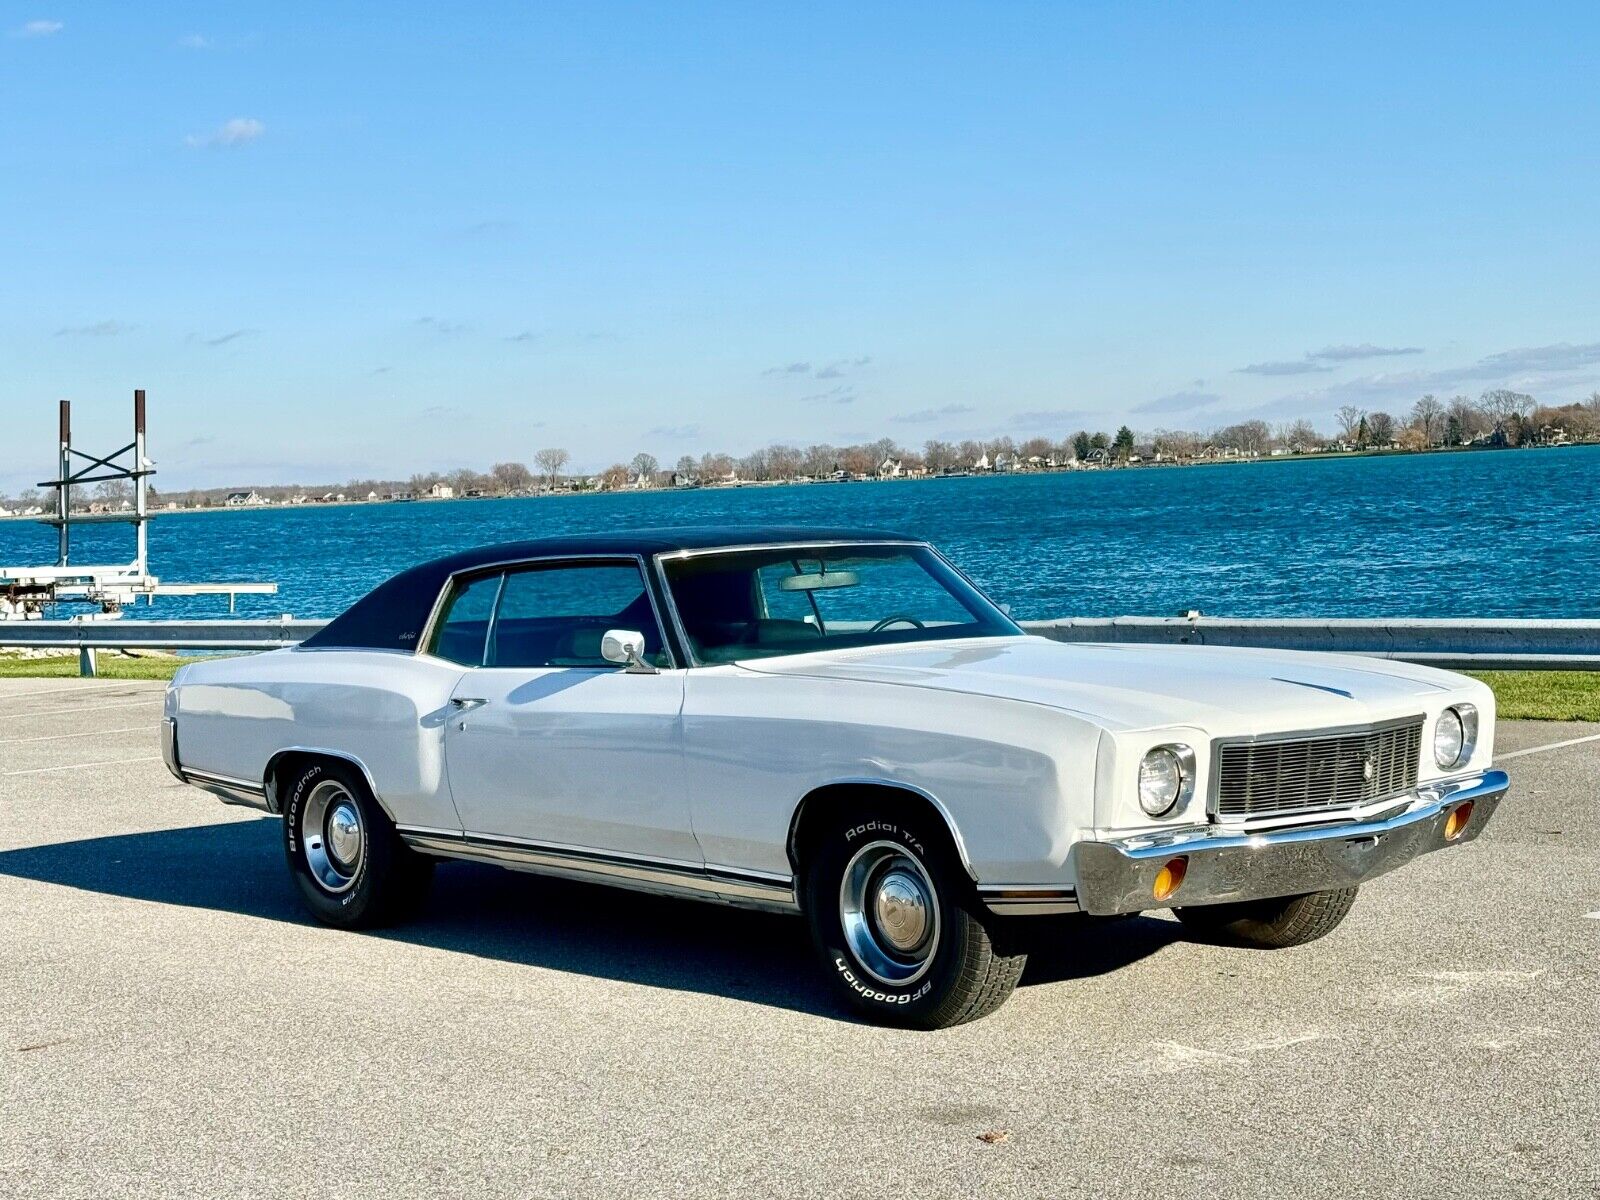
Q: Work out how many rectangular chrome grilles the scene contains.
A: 1